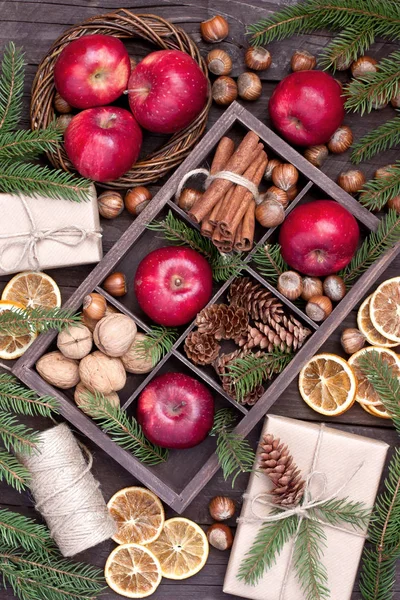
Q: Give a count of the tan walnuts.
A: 6